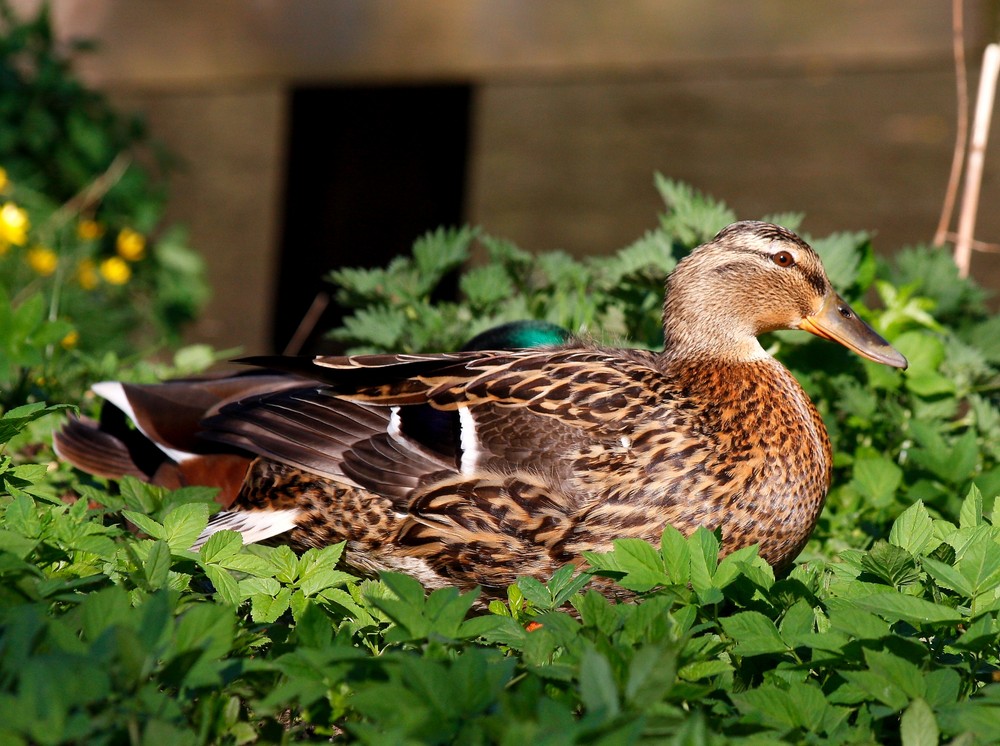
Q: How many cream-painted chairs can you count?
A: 0